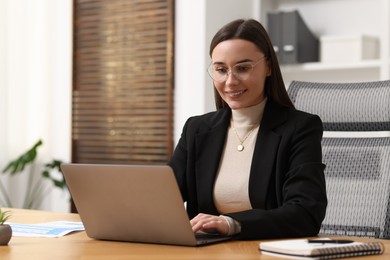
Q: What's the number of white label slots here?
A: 2